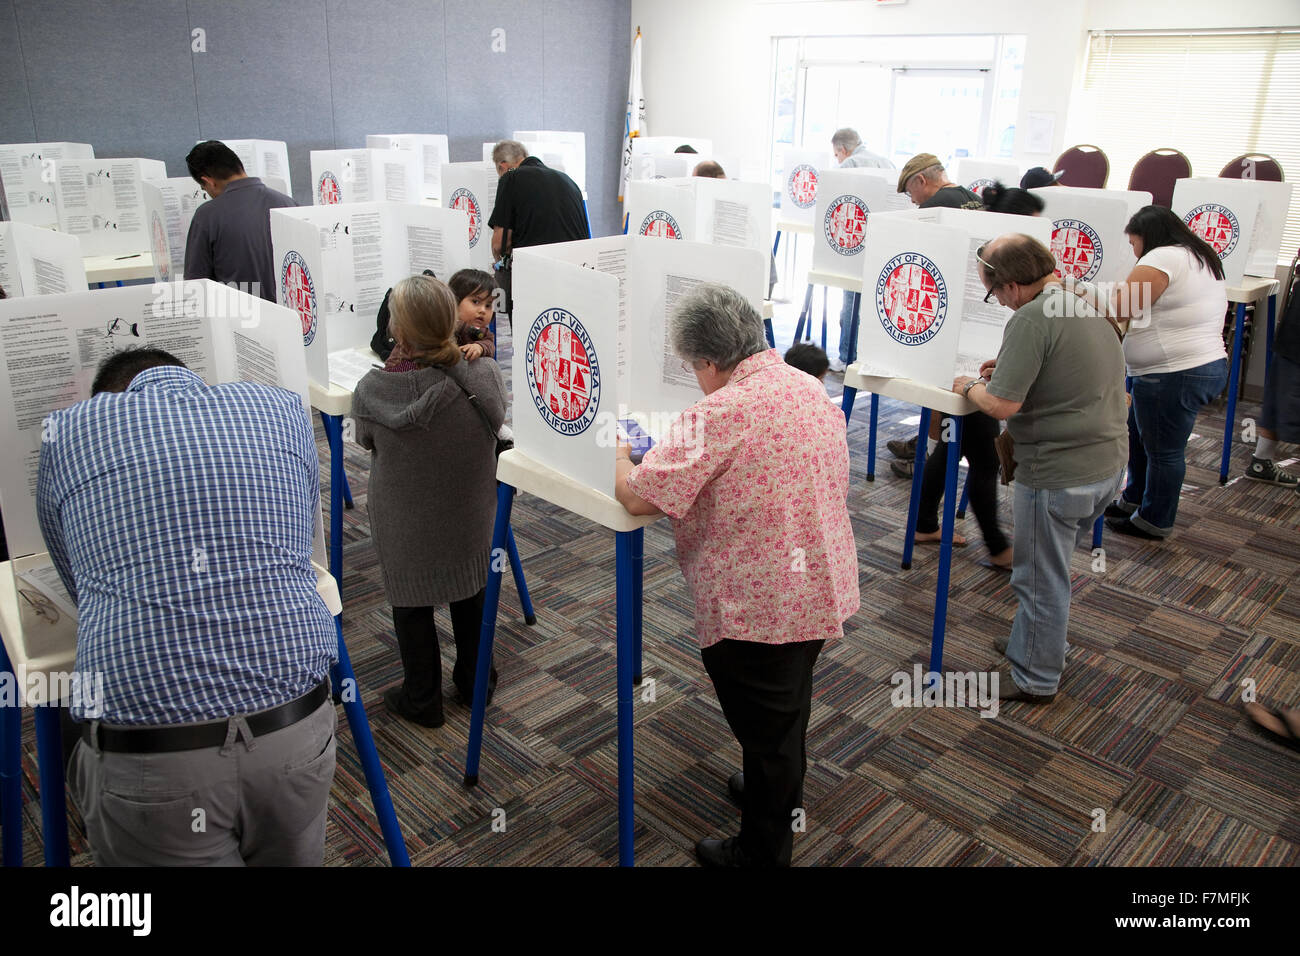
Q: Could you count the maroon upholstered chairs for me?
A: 3